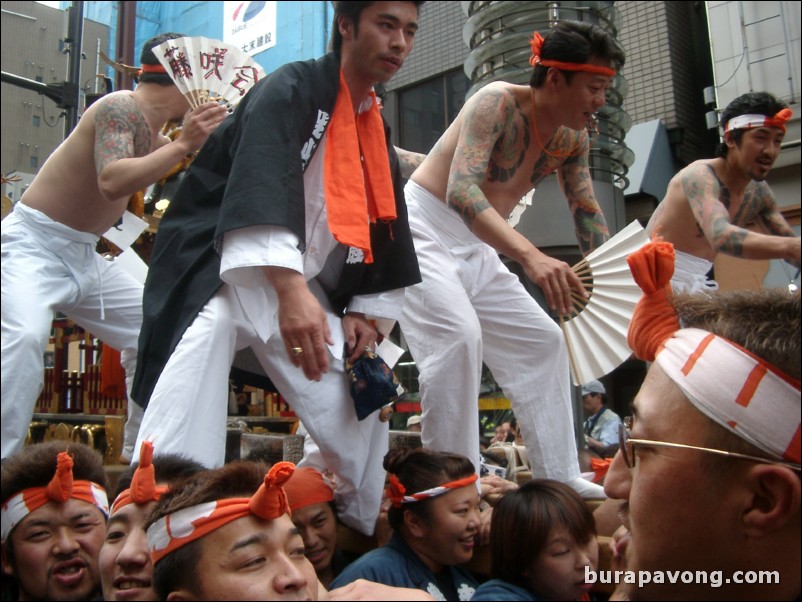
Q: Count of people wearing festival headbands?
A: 9